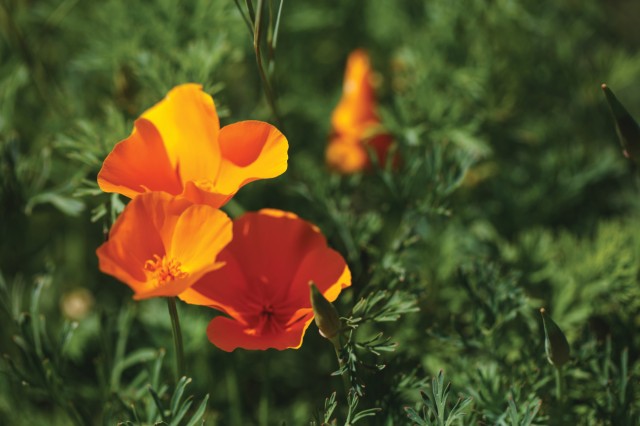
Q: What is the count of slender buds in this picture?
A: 3